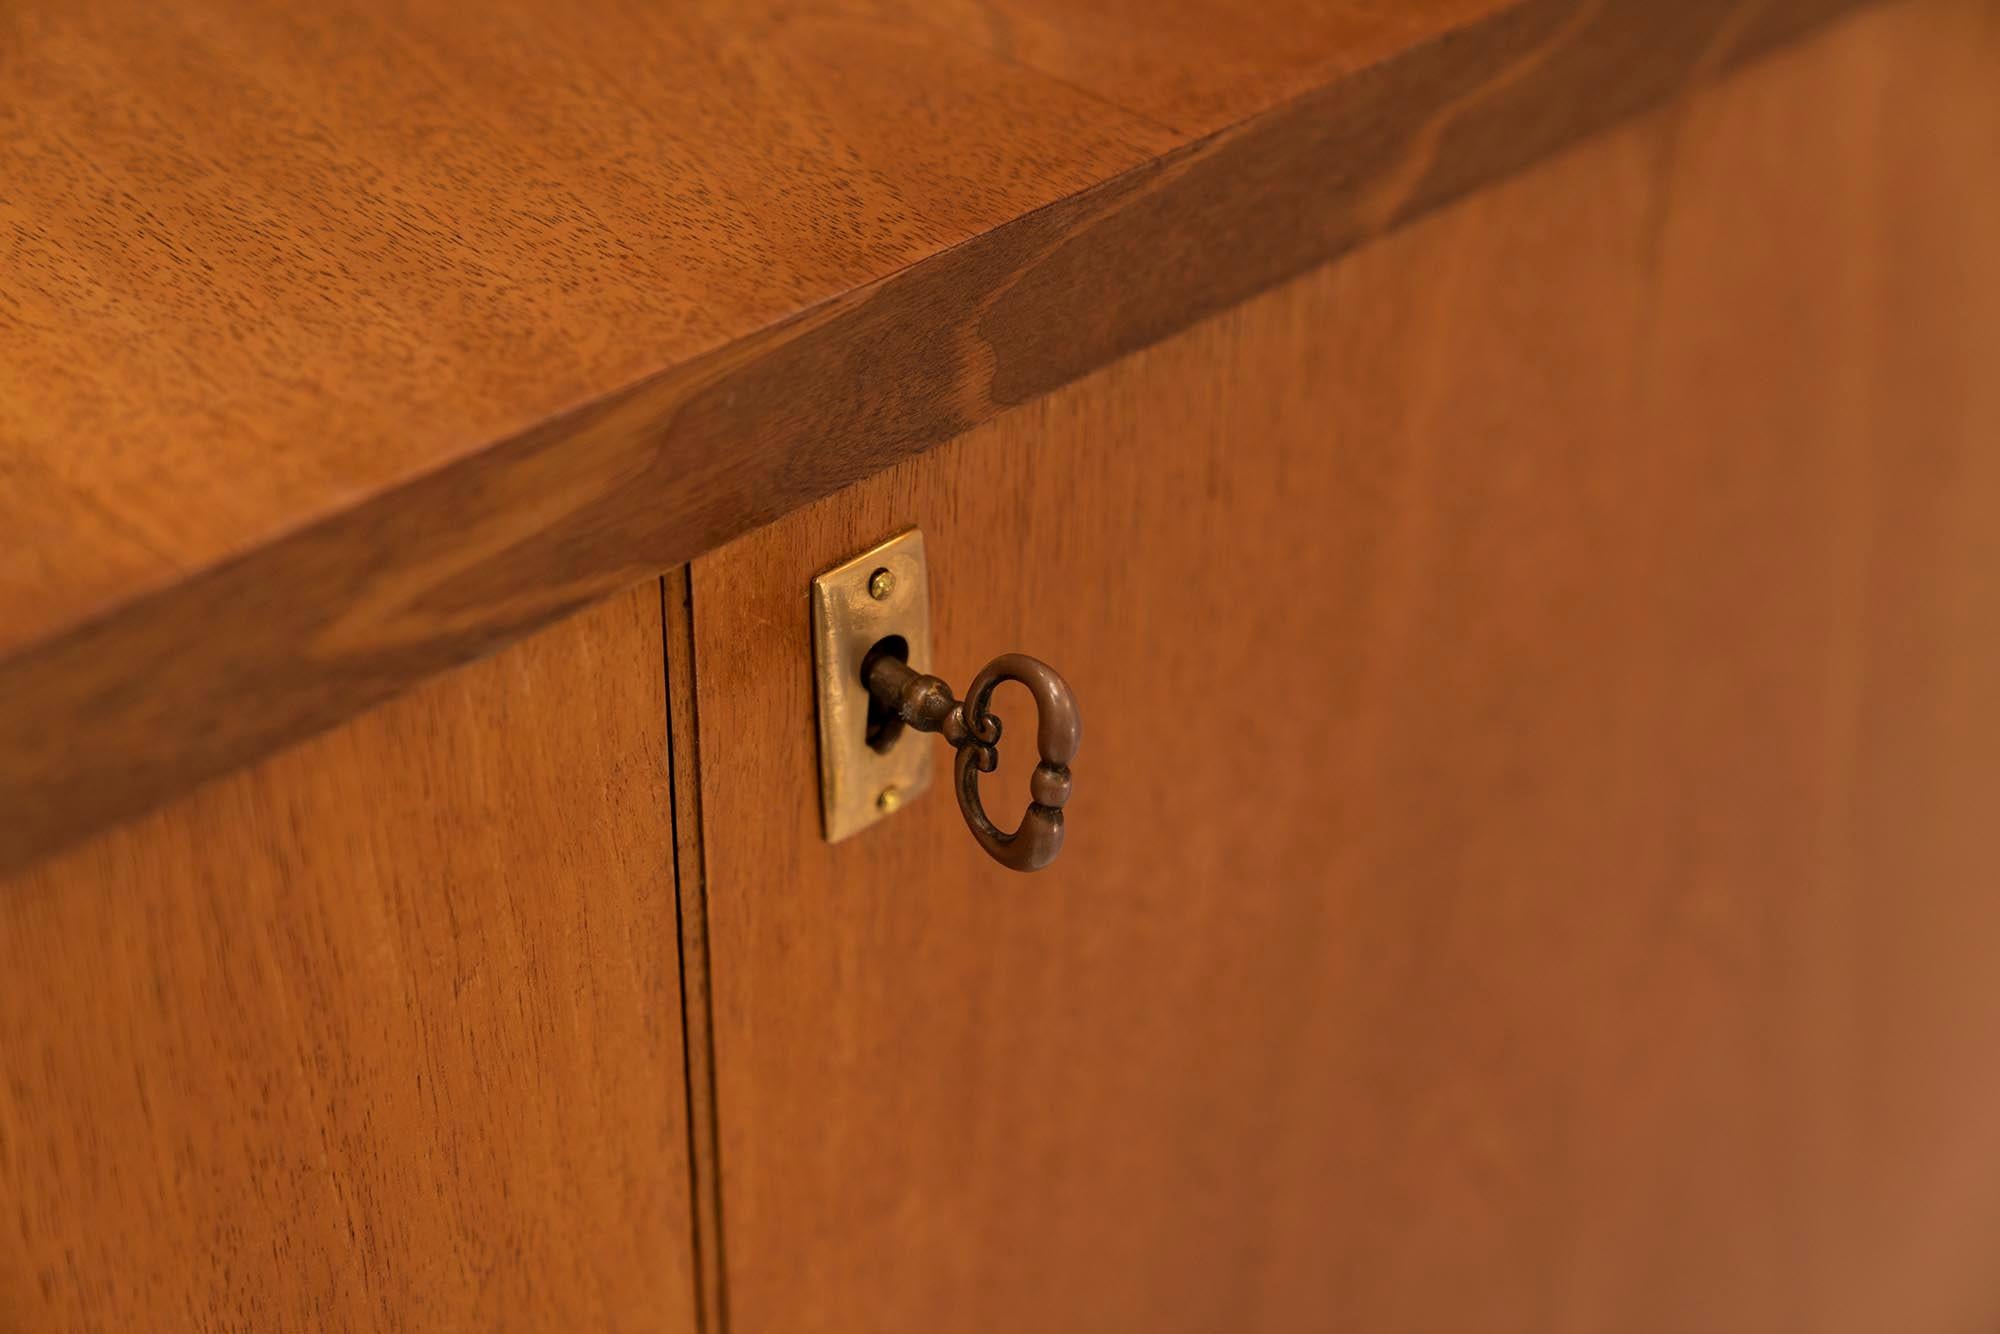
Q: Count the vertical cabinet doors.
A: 2